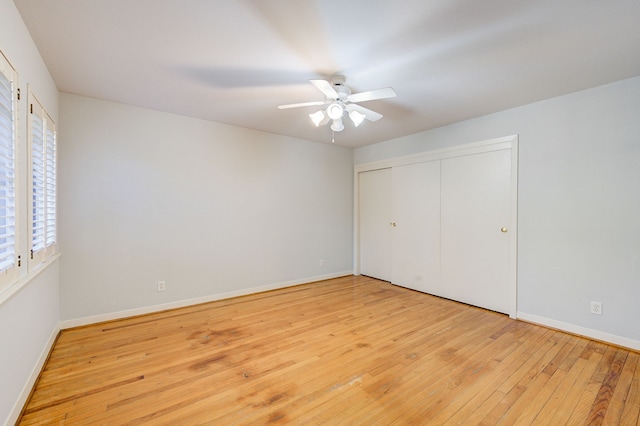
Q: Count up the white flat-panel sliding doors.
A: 3